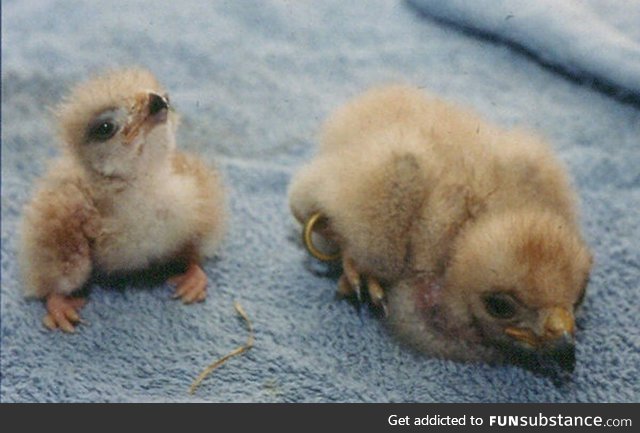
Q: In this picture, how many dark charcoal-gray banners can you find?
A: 1